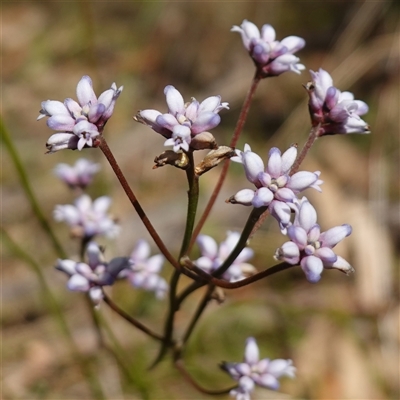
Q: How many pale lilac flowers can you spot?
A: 12